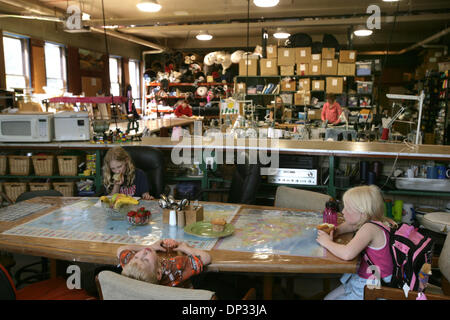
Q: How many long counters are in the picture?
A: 1